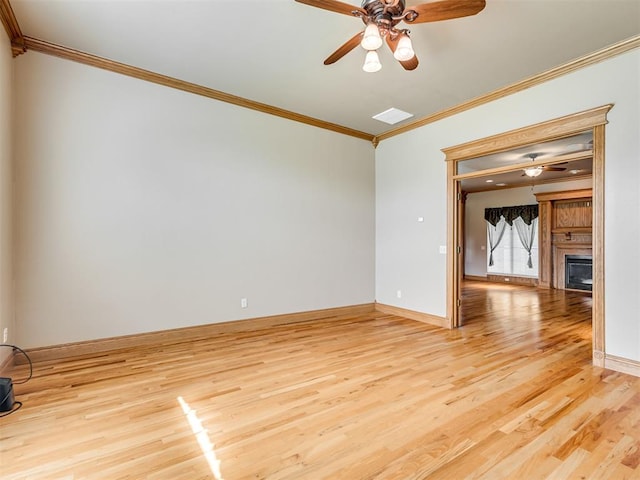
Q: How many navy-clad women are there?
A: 0